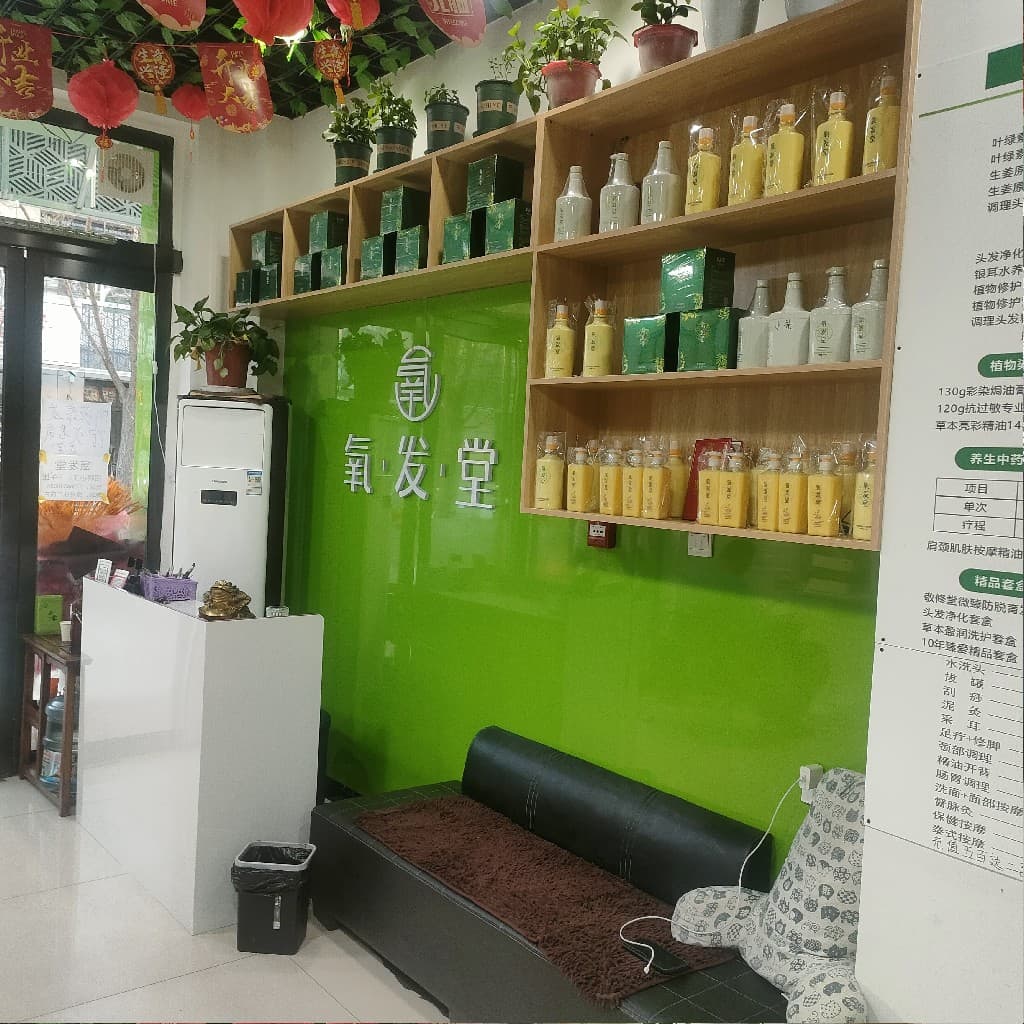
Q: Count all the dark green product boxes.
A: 15